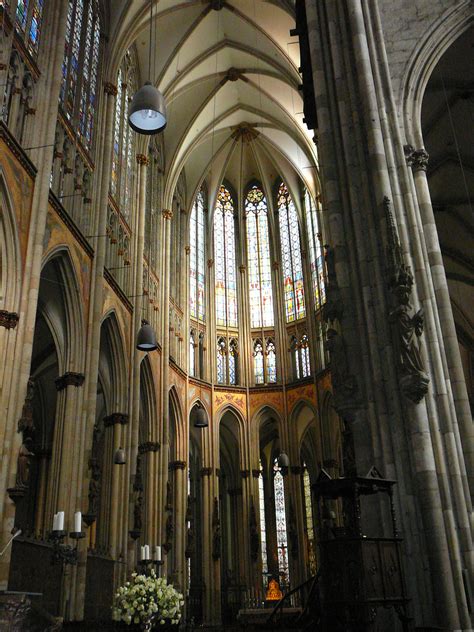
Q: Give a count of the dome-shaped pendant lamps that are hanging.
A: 5